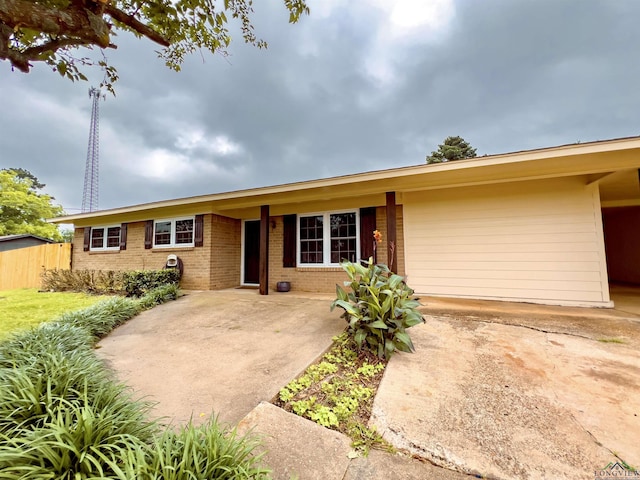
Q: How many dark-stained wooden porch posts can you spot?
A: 2